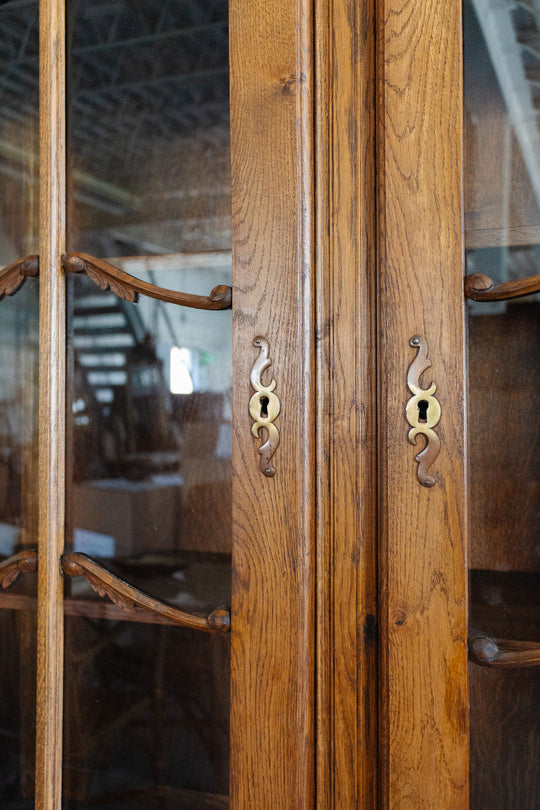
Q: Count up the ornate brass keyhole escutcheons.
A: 2